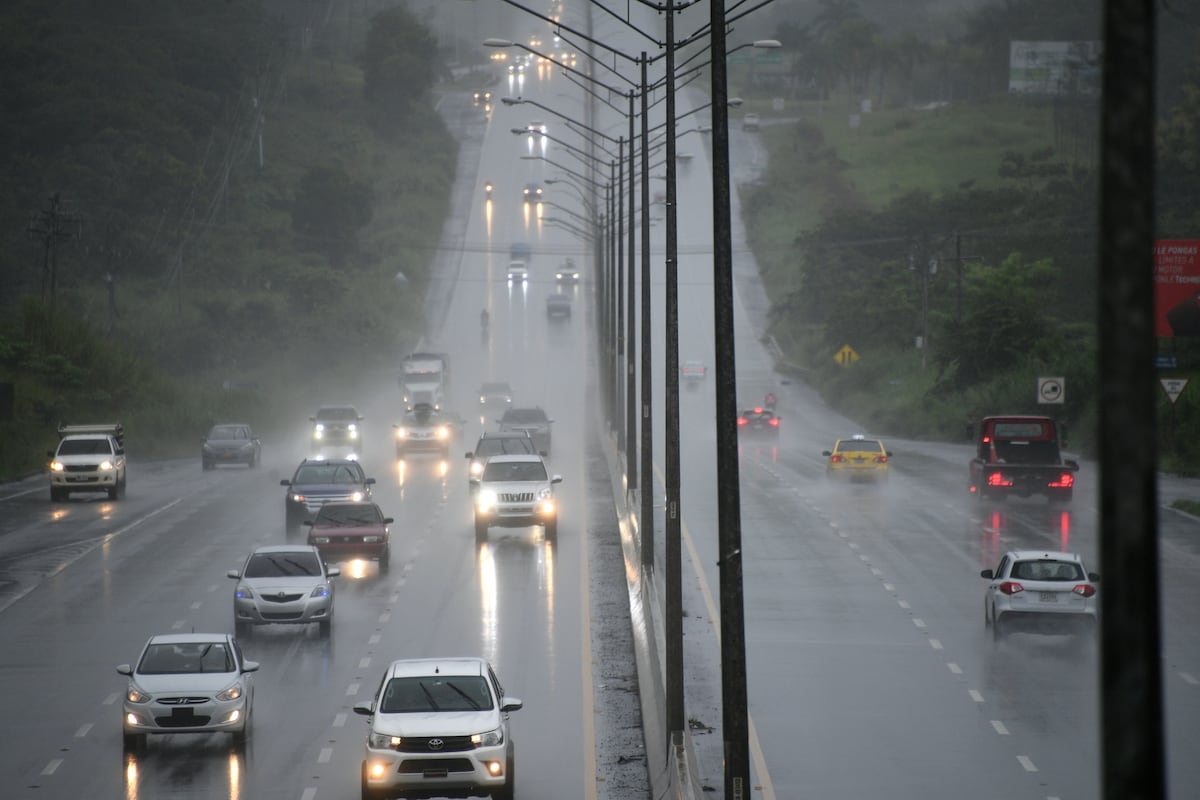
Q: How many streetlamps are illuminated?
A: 0